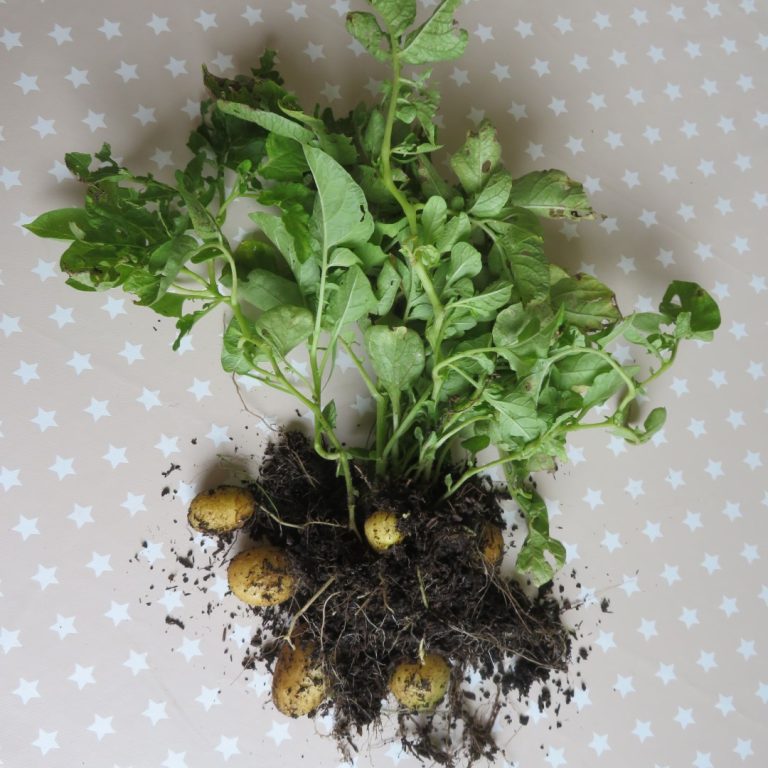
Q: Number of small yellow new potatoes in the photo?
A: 6